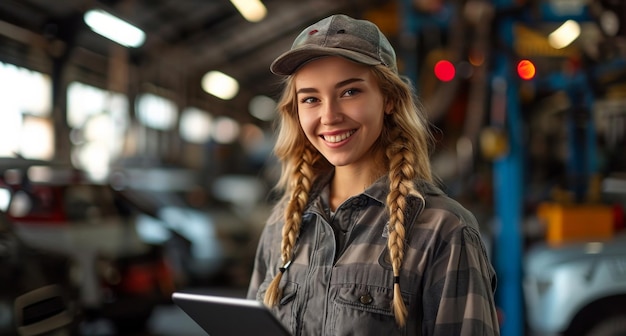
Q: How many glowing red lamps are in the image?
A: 2